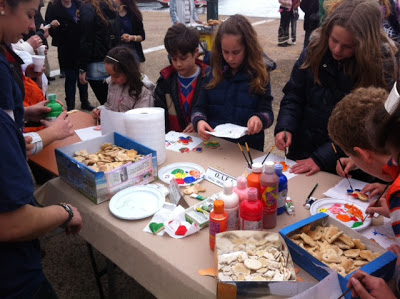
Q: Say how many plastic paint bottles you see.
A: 8